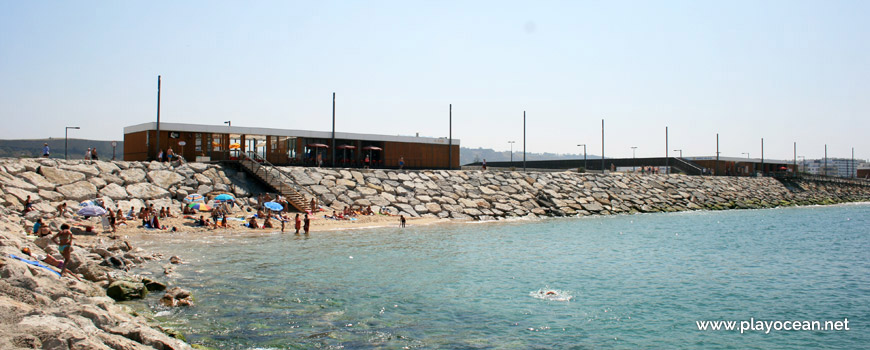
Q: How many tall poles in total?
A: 11